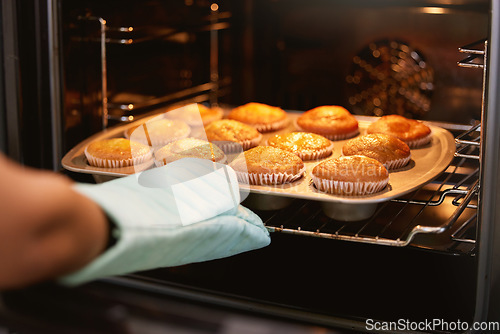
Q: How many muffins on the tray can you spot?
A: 12